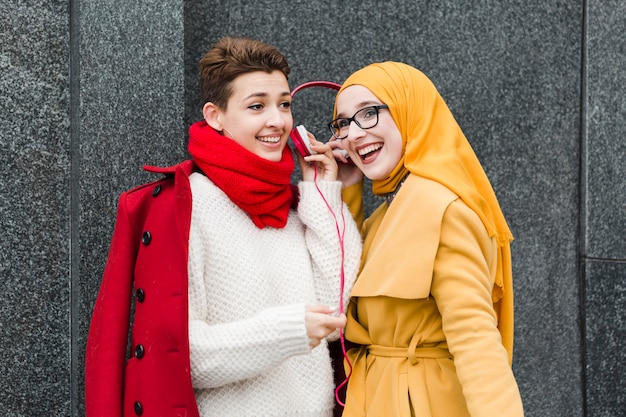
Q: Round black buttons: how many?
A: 5